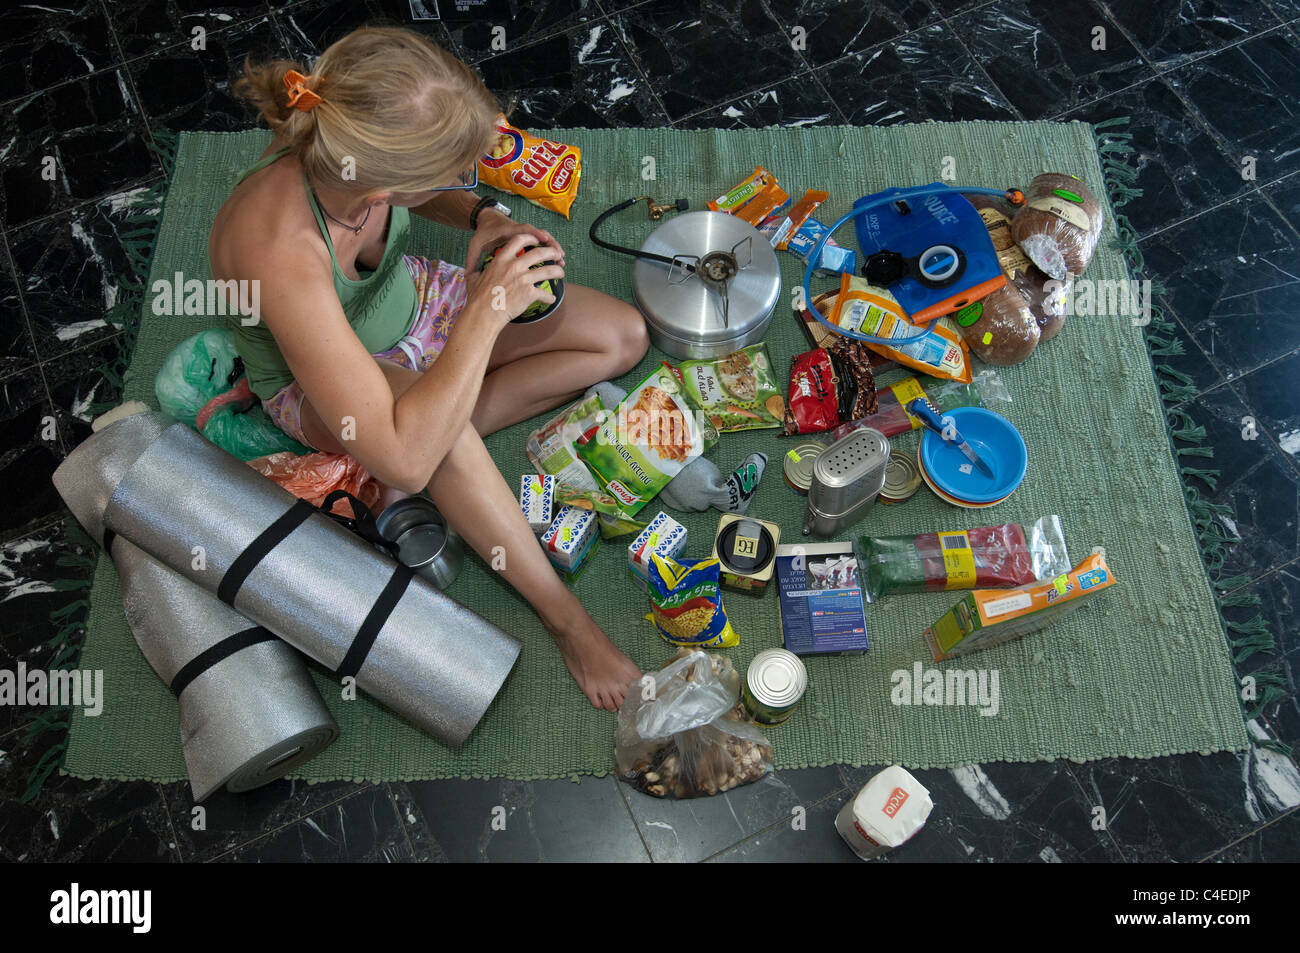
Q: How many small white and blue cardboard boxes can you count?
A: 3